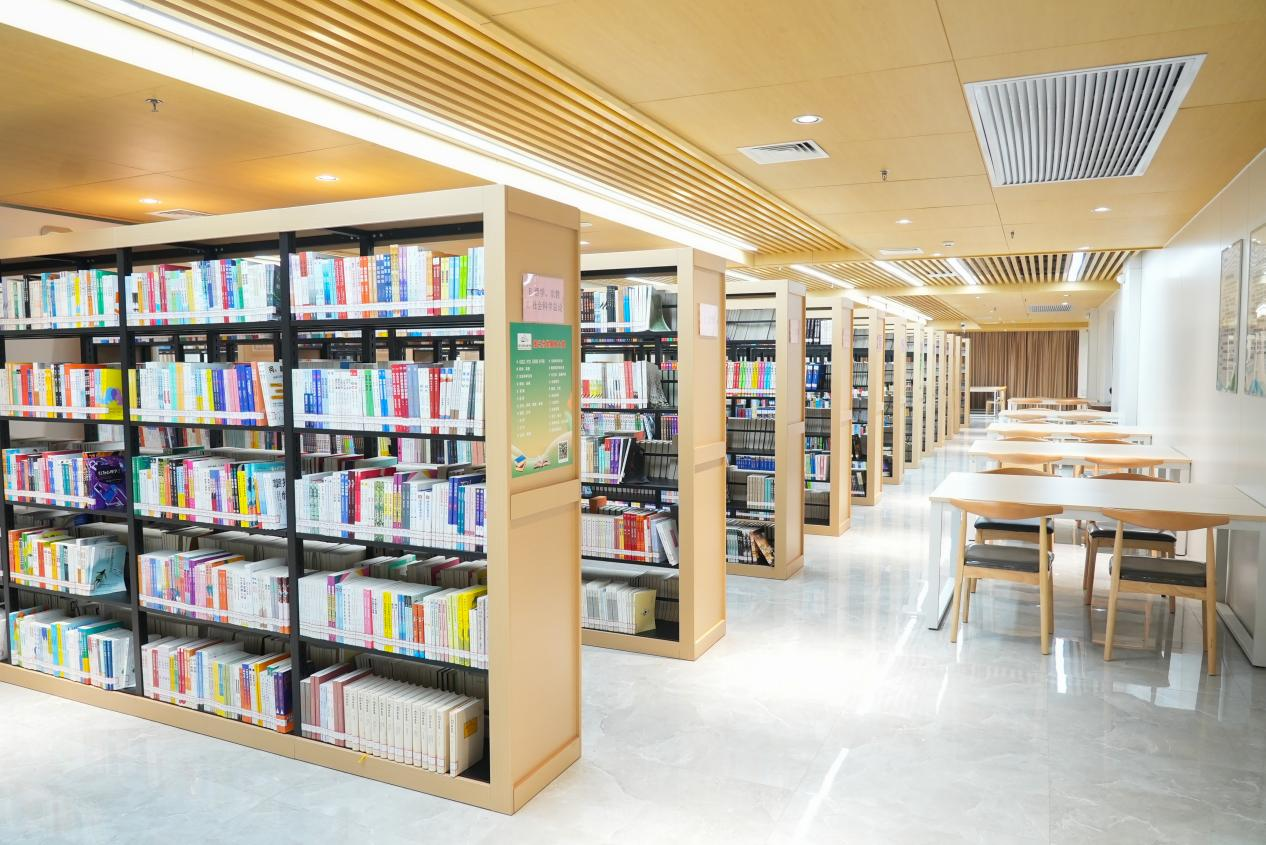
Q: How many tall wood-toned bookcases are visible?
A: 12